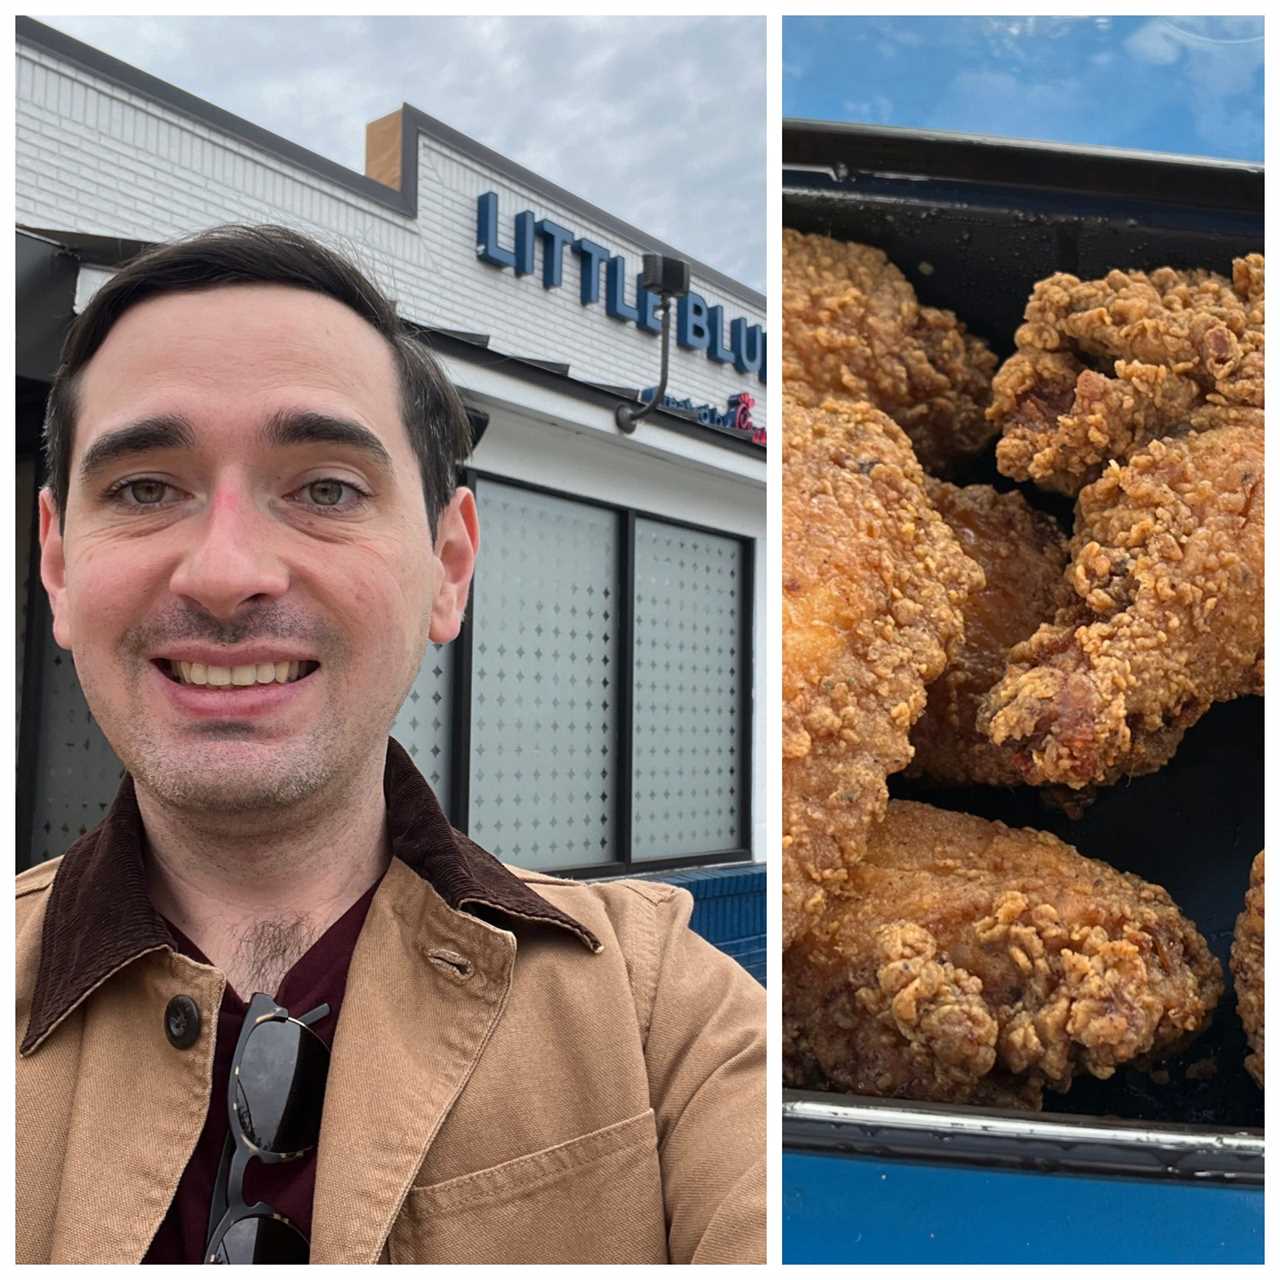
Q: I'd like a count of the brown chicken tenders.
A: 7